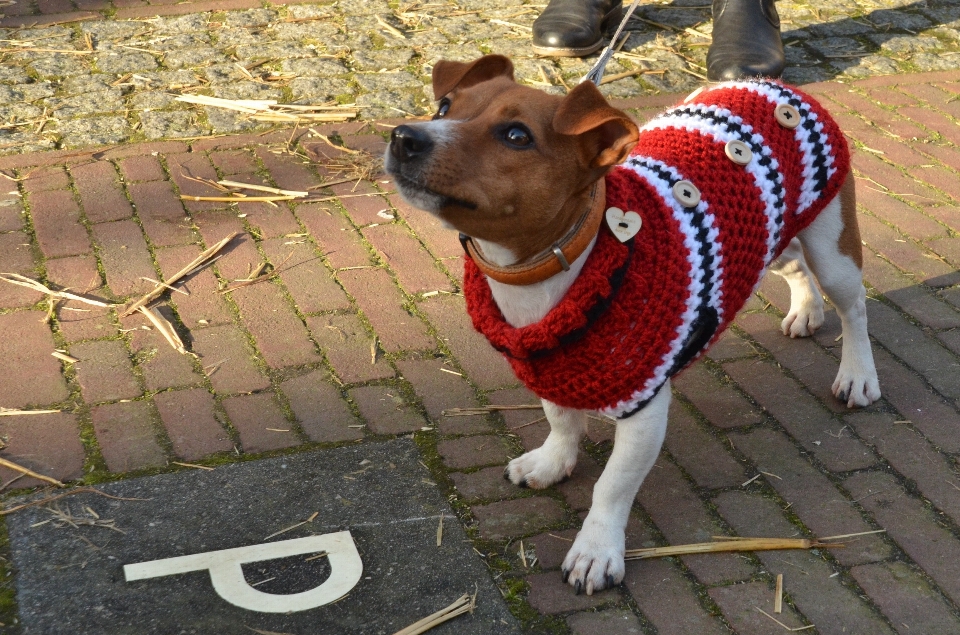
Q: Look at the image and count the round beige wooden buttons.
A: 3